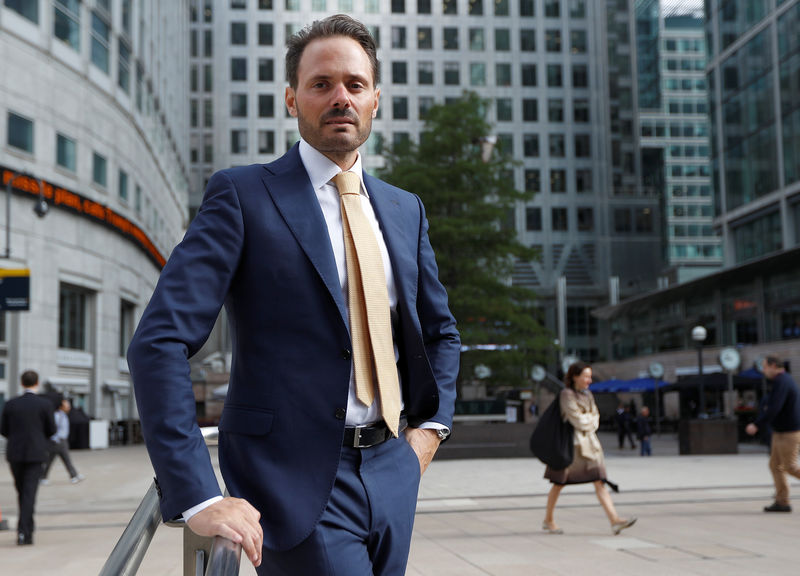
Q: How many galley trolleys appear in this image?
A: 0